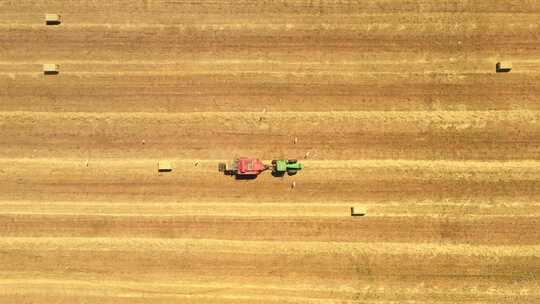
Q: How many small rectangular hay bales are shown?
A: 5